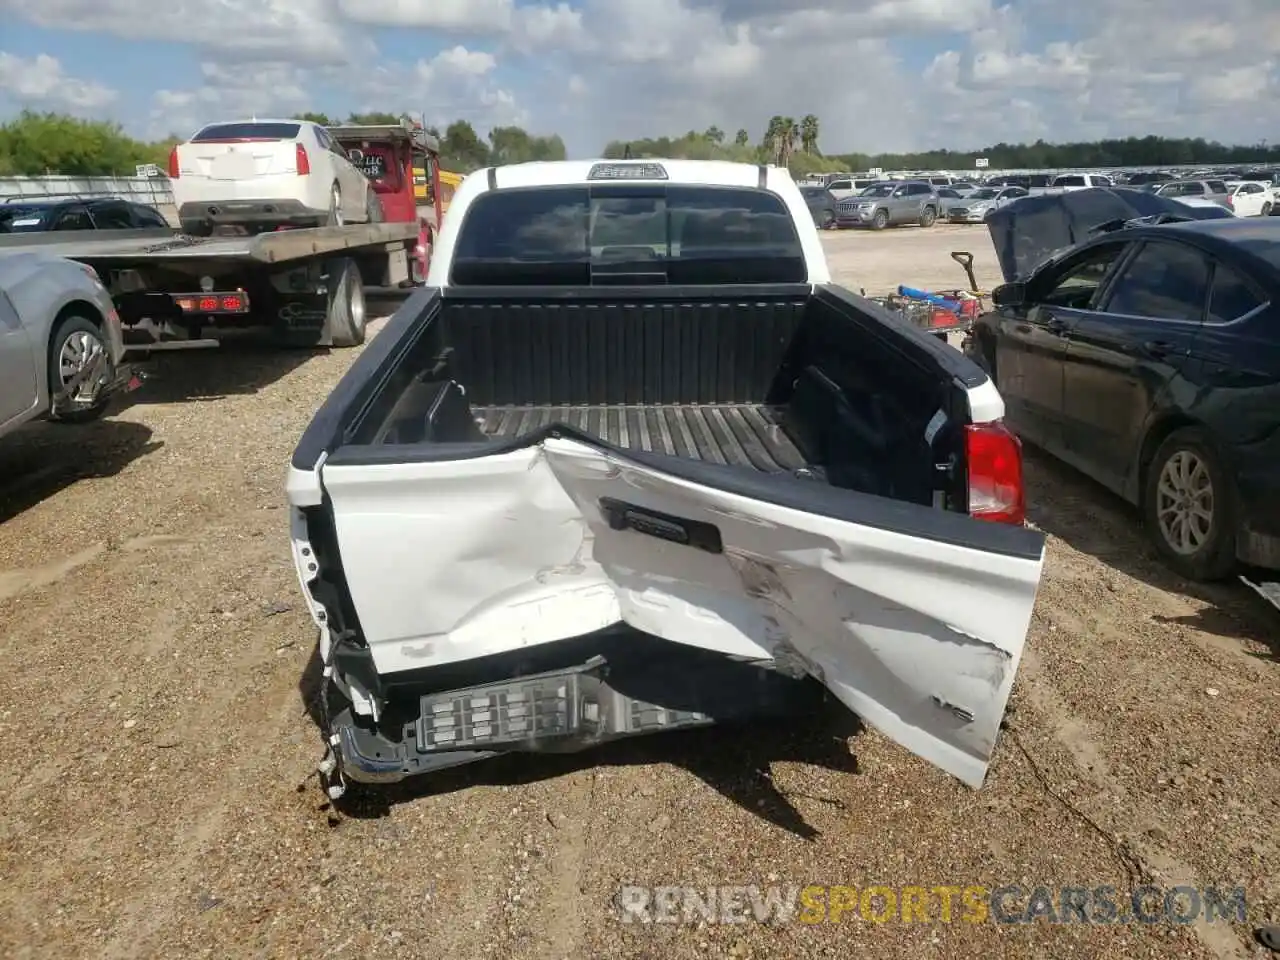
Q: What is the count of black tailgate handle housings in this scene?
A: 1